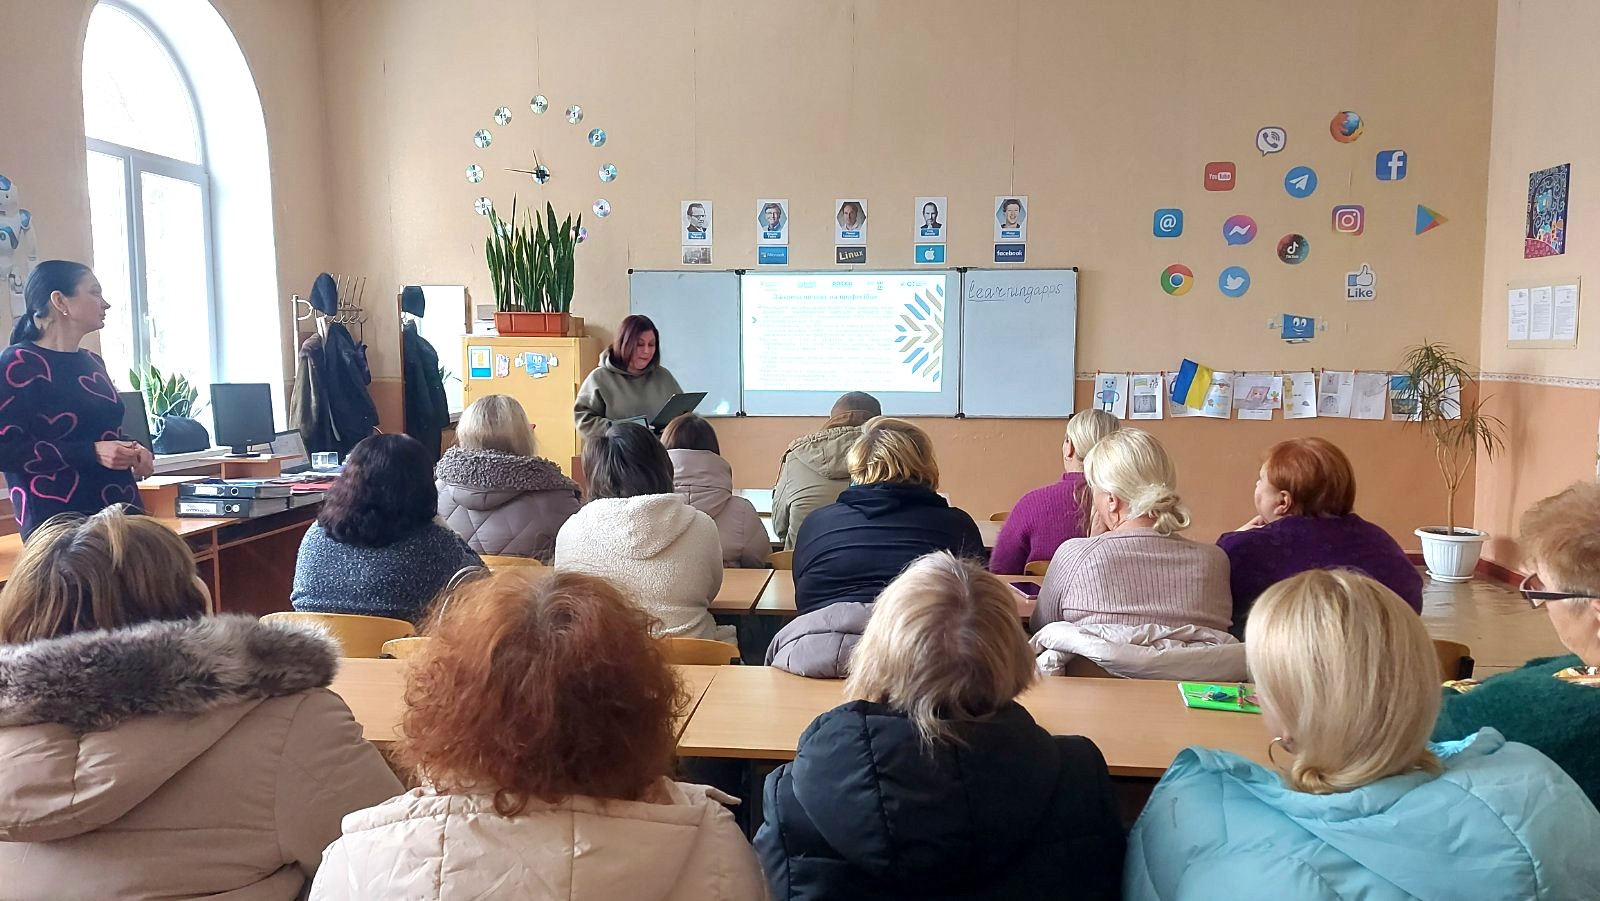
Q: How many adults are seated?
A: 14